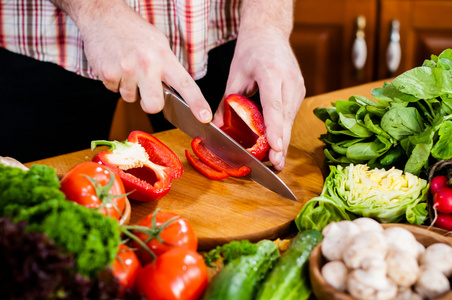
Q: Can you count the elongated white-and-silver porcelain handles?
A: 2